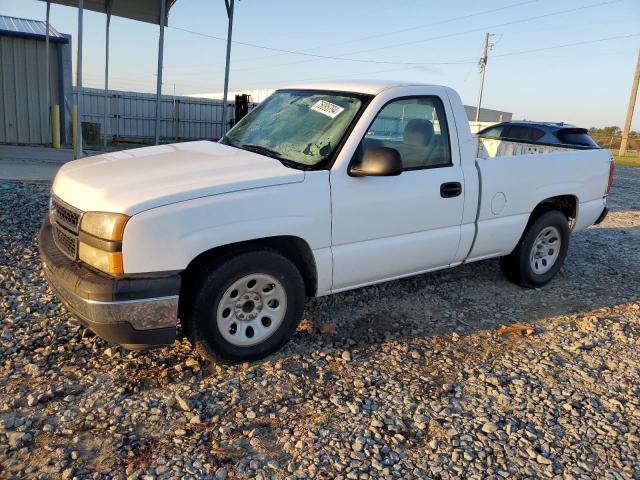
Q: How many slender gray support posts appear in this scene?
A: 5